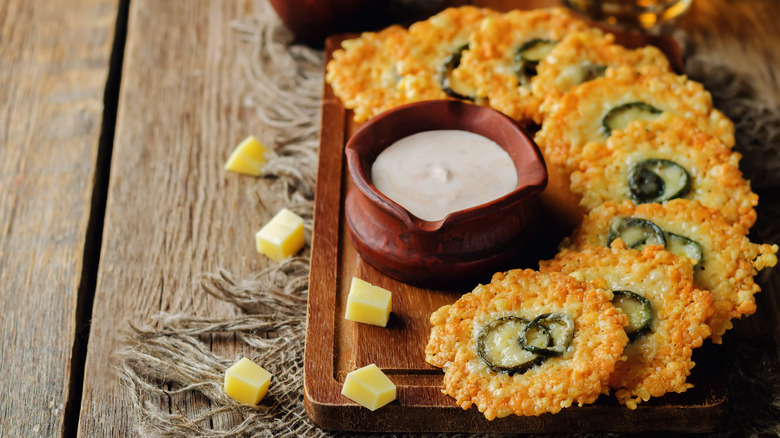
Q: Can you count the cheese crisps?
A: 9